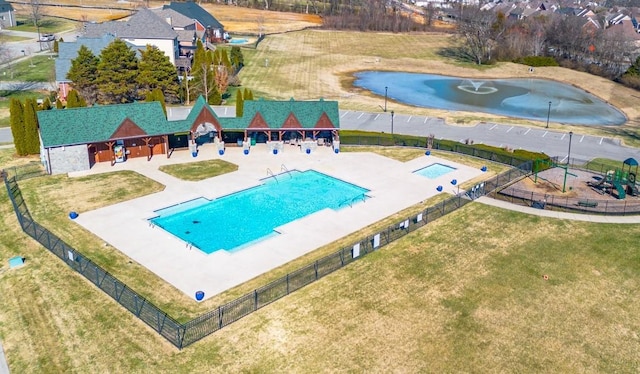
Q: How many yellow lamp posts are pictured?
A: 0